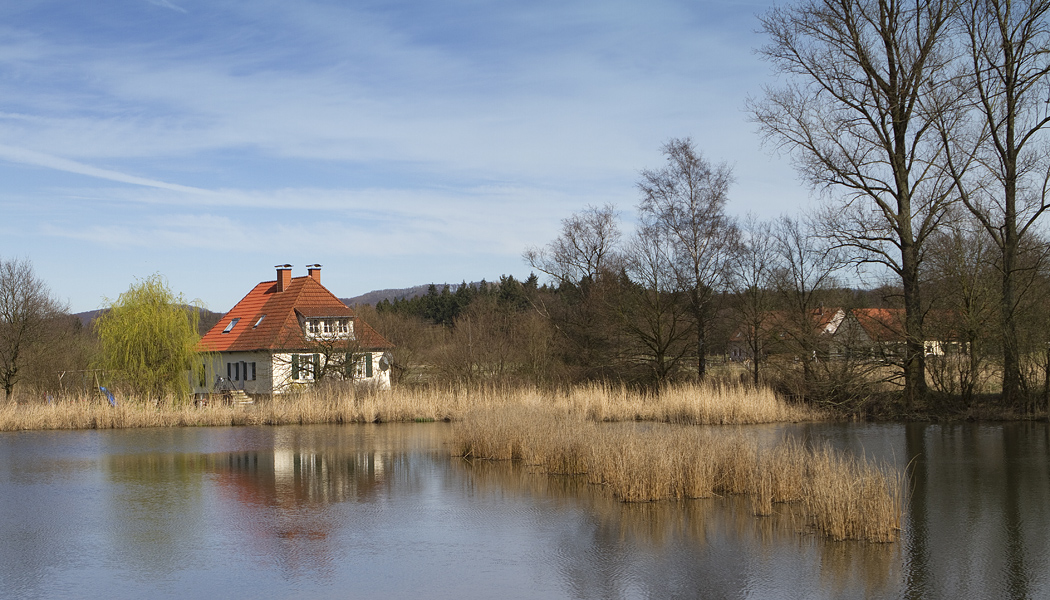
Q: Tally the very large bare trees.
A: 2